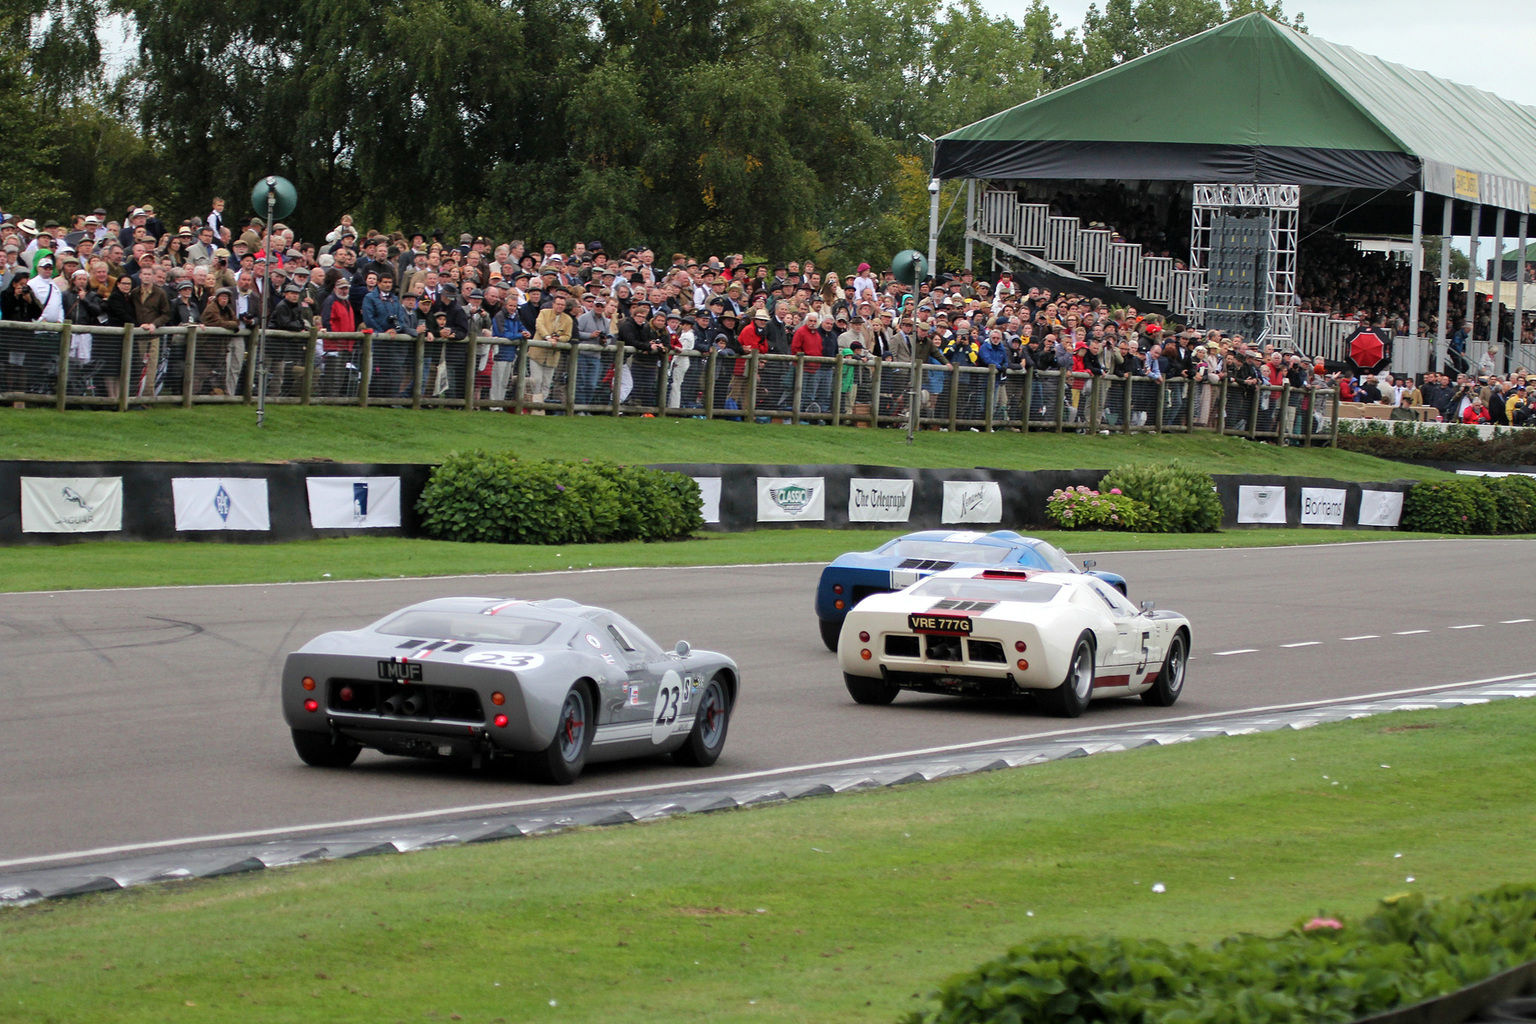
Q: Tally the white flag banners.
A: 10